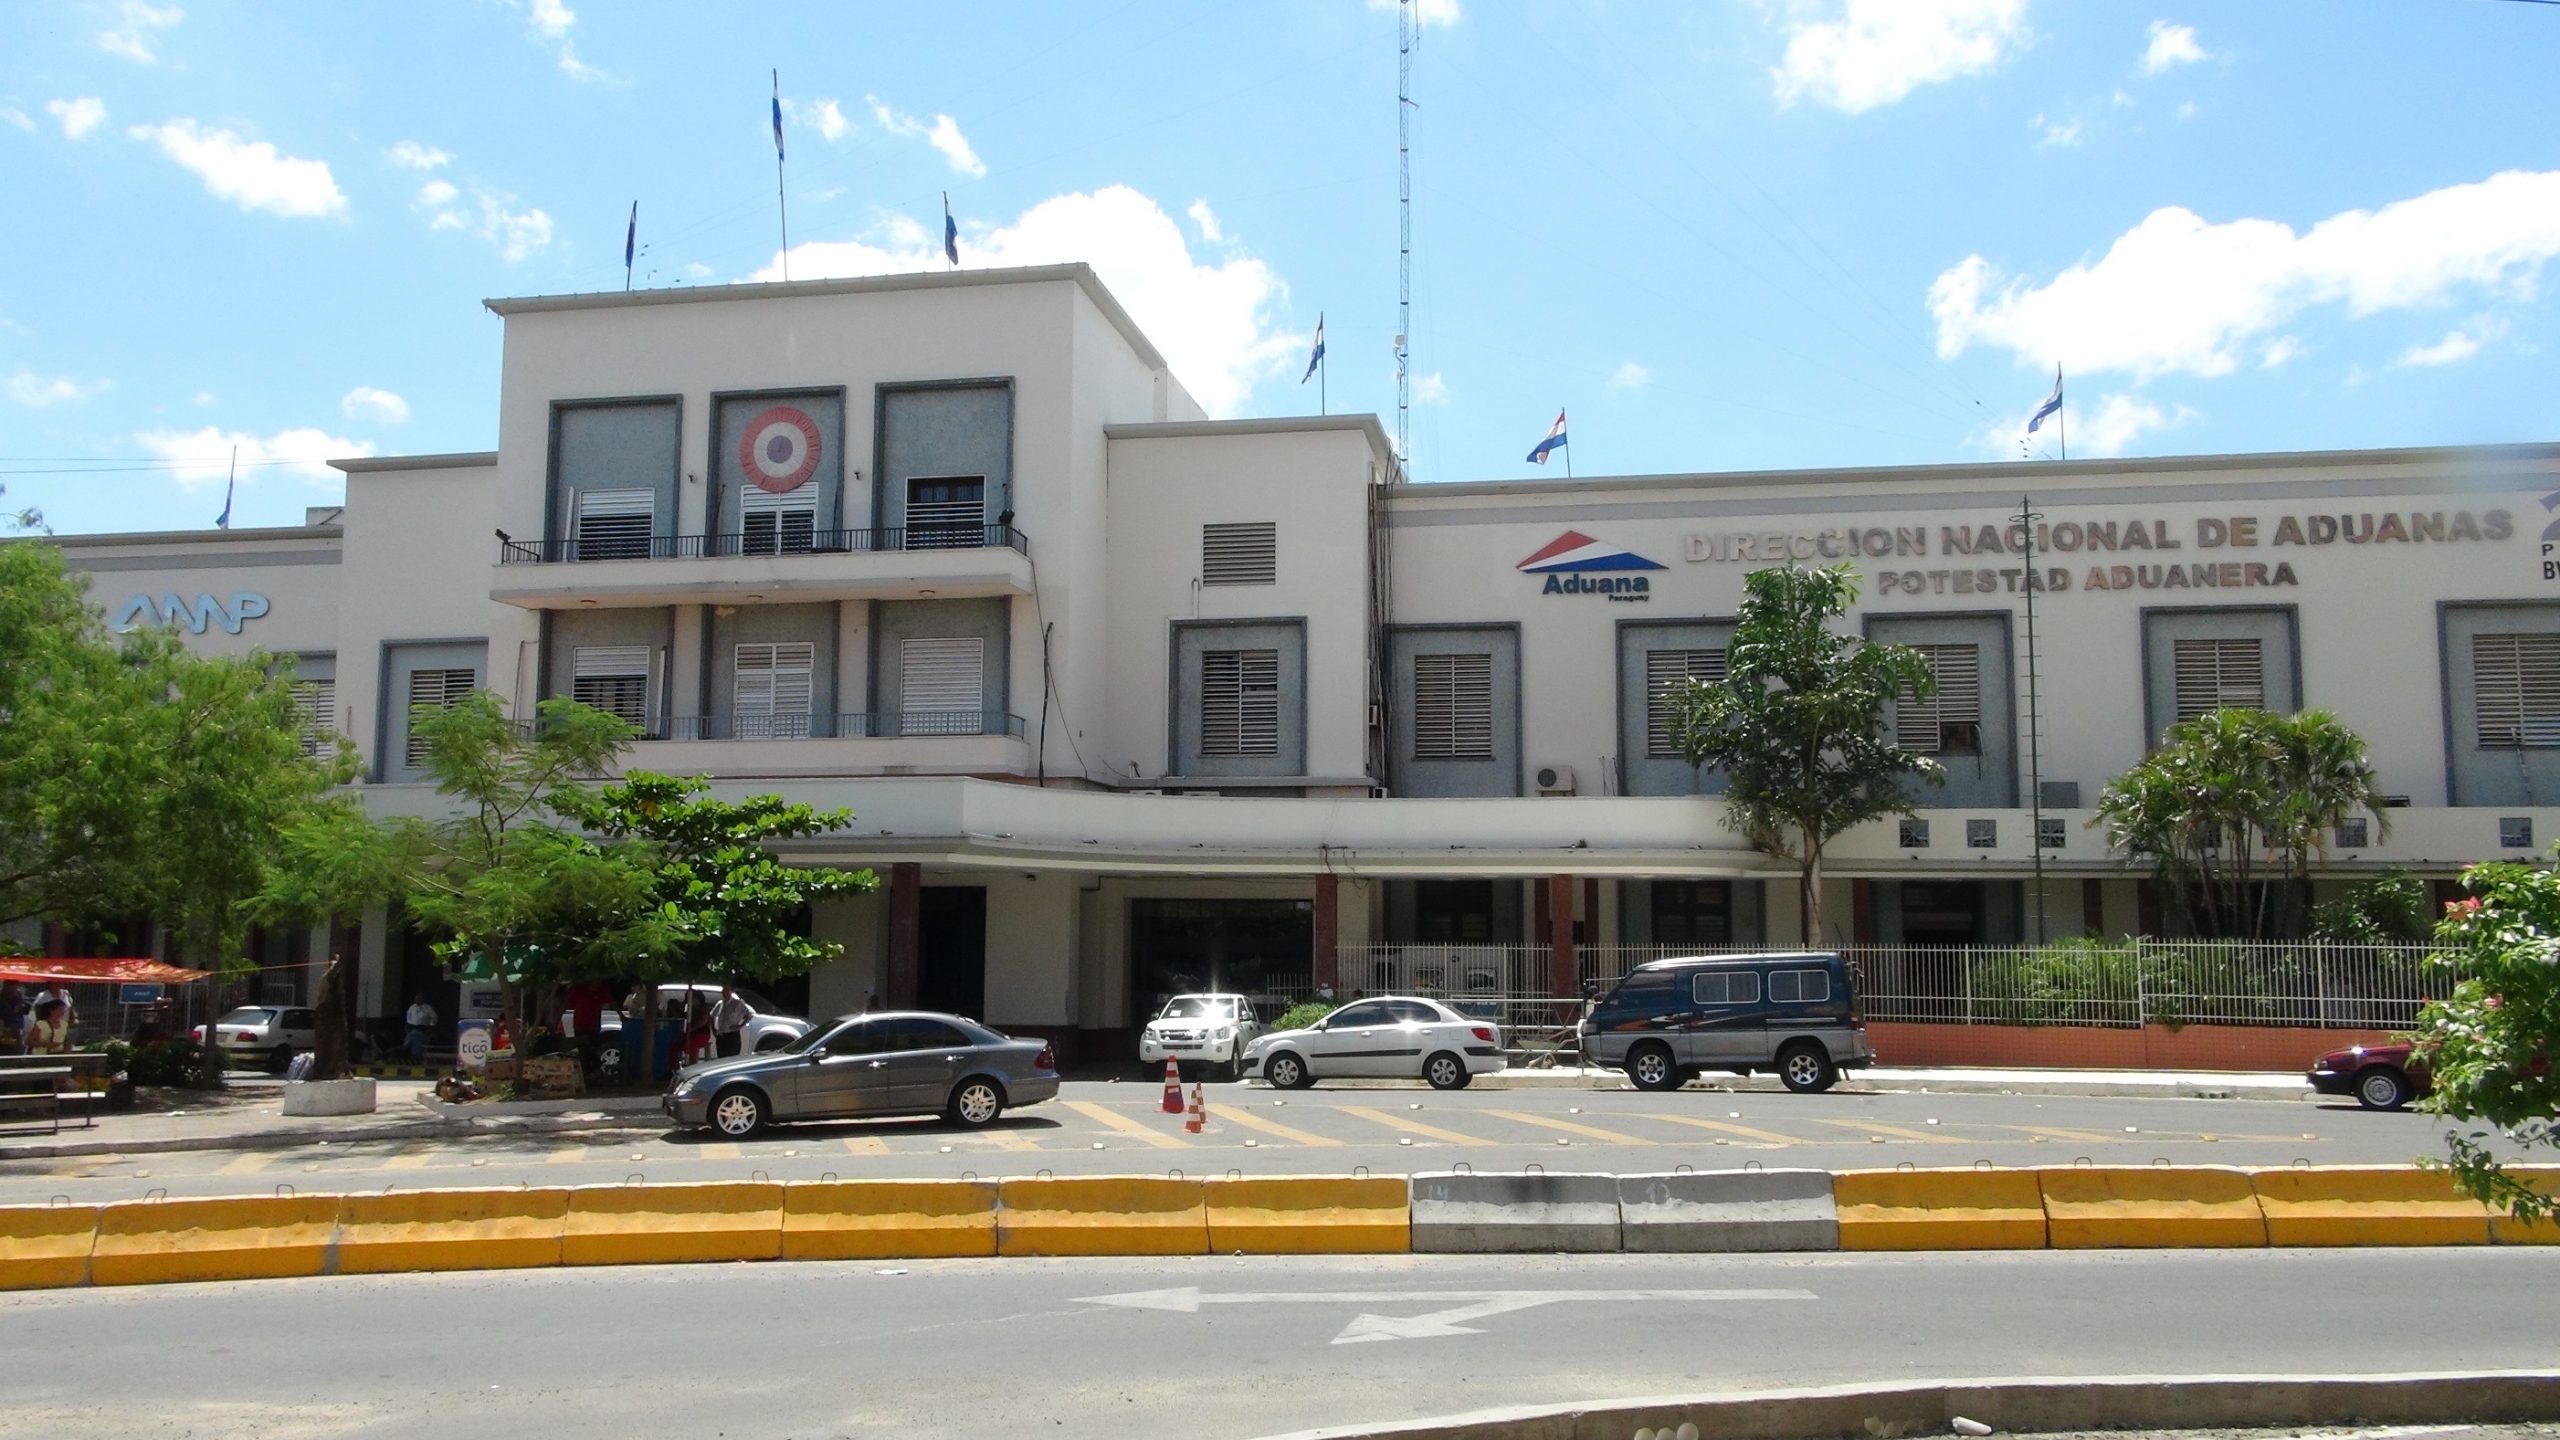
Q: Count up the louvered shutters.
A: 15